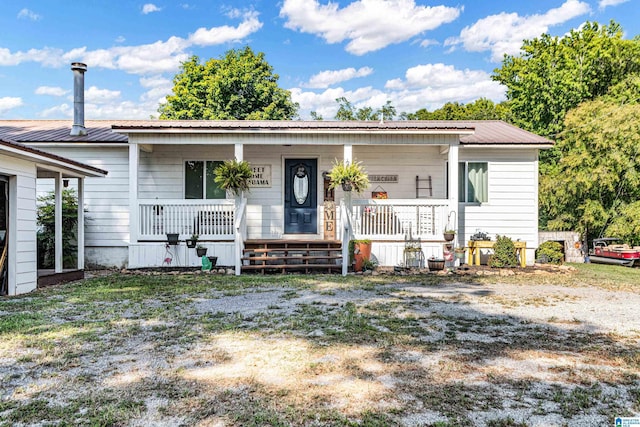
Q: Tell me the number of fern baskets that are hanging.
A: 2